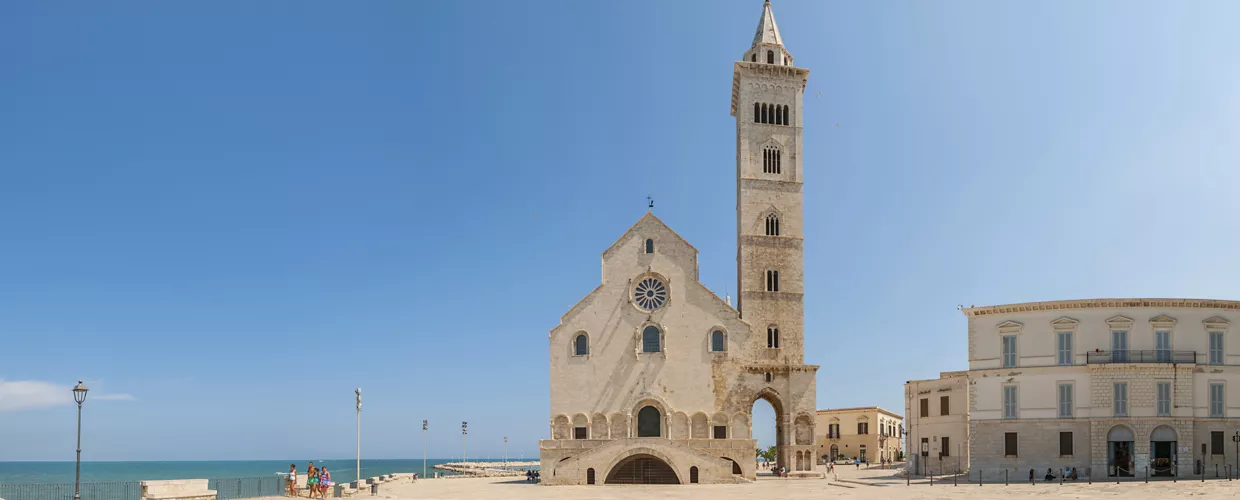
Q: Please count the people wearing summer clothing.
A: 4